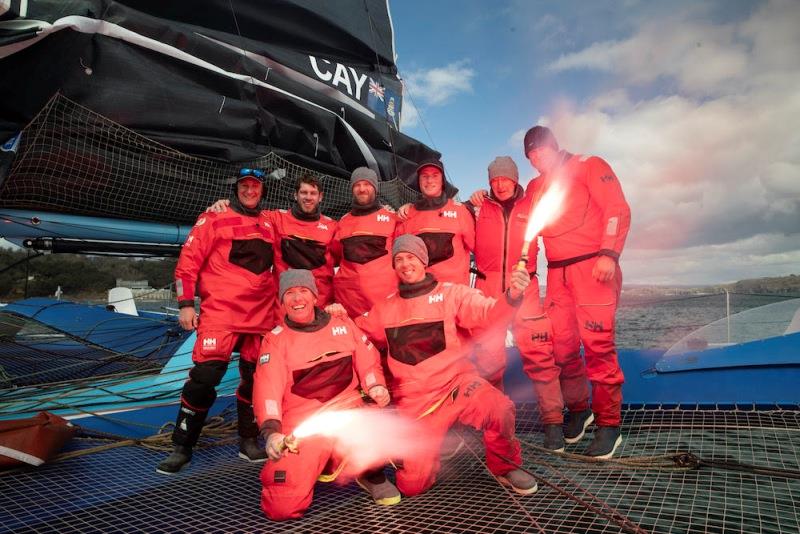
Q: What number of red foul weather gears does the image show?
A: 8